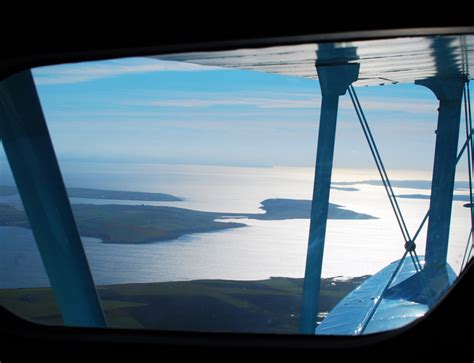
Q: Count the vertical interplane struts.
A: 2